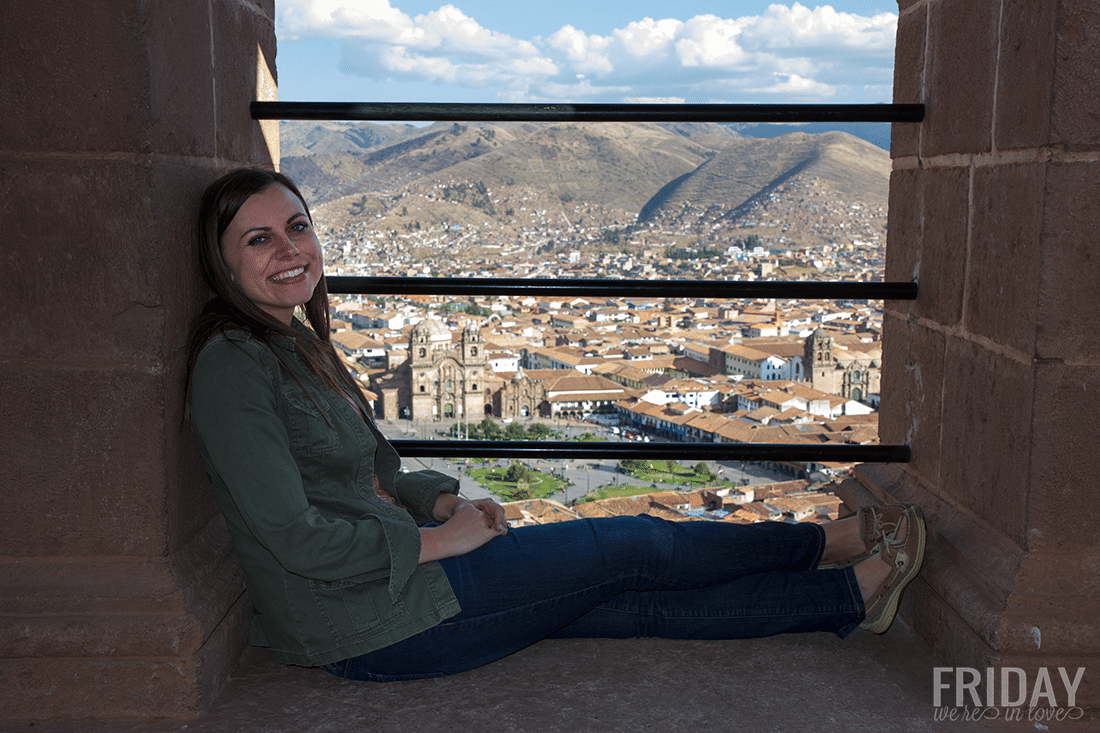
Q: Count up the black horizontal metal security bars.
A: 3